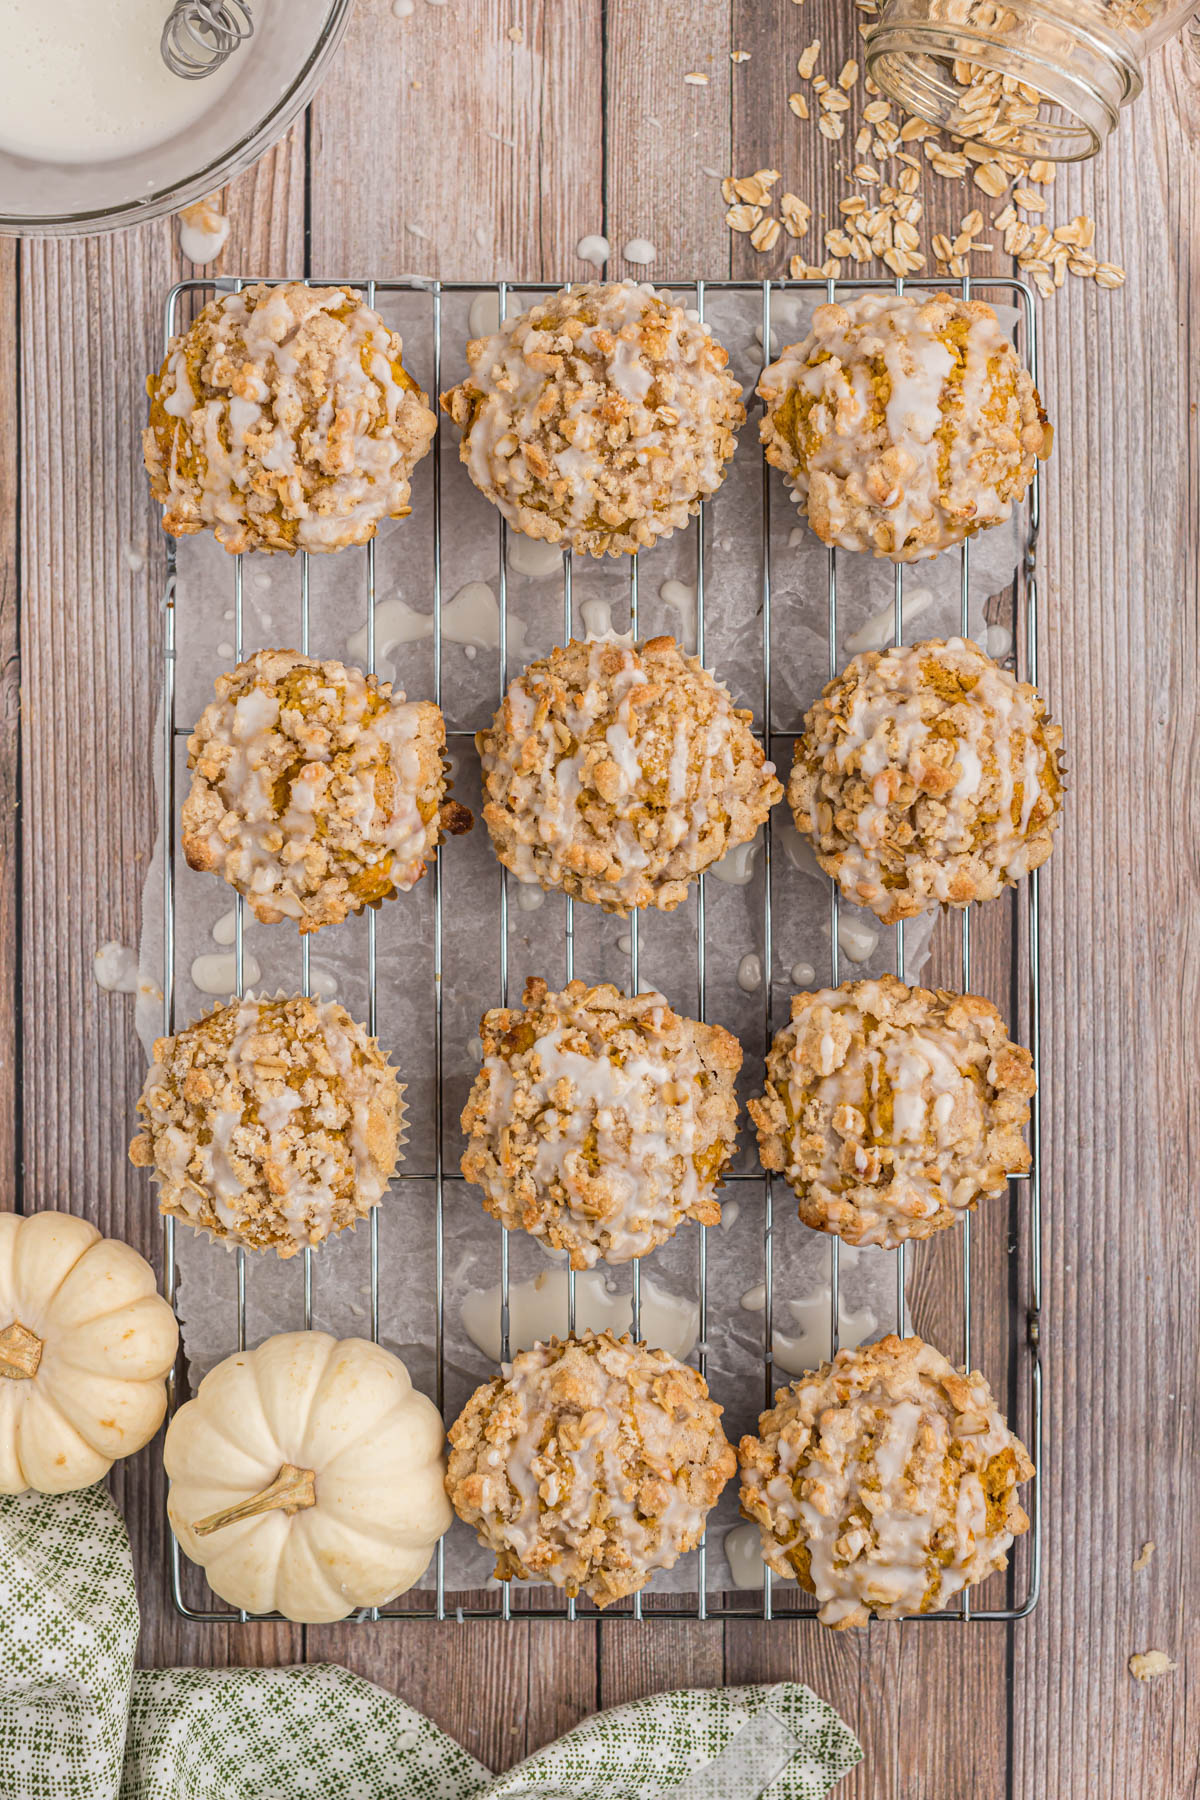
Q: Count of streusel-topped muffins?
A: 11